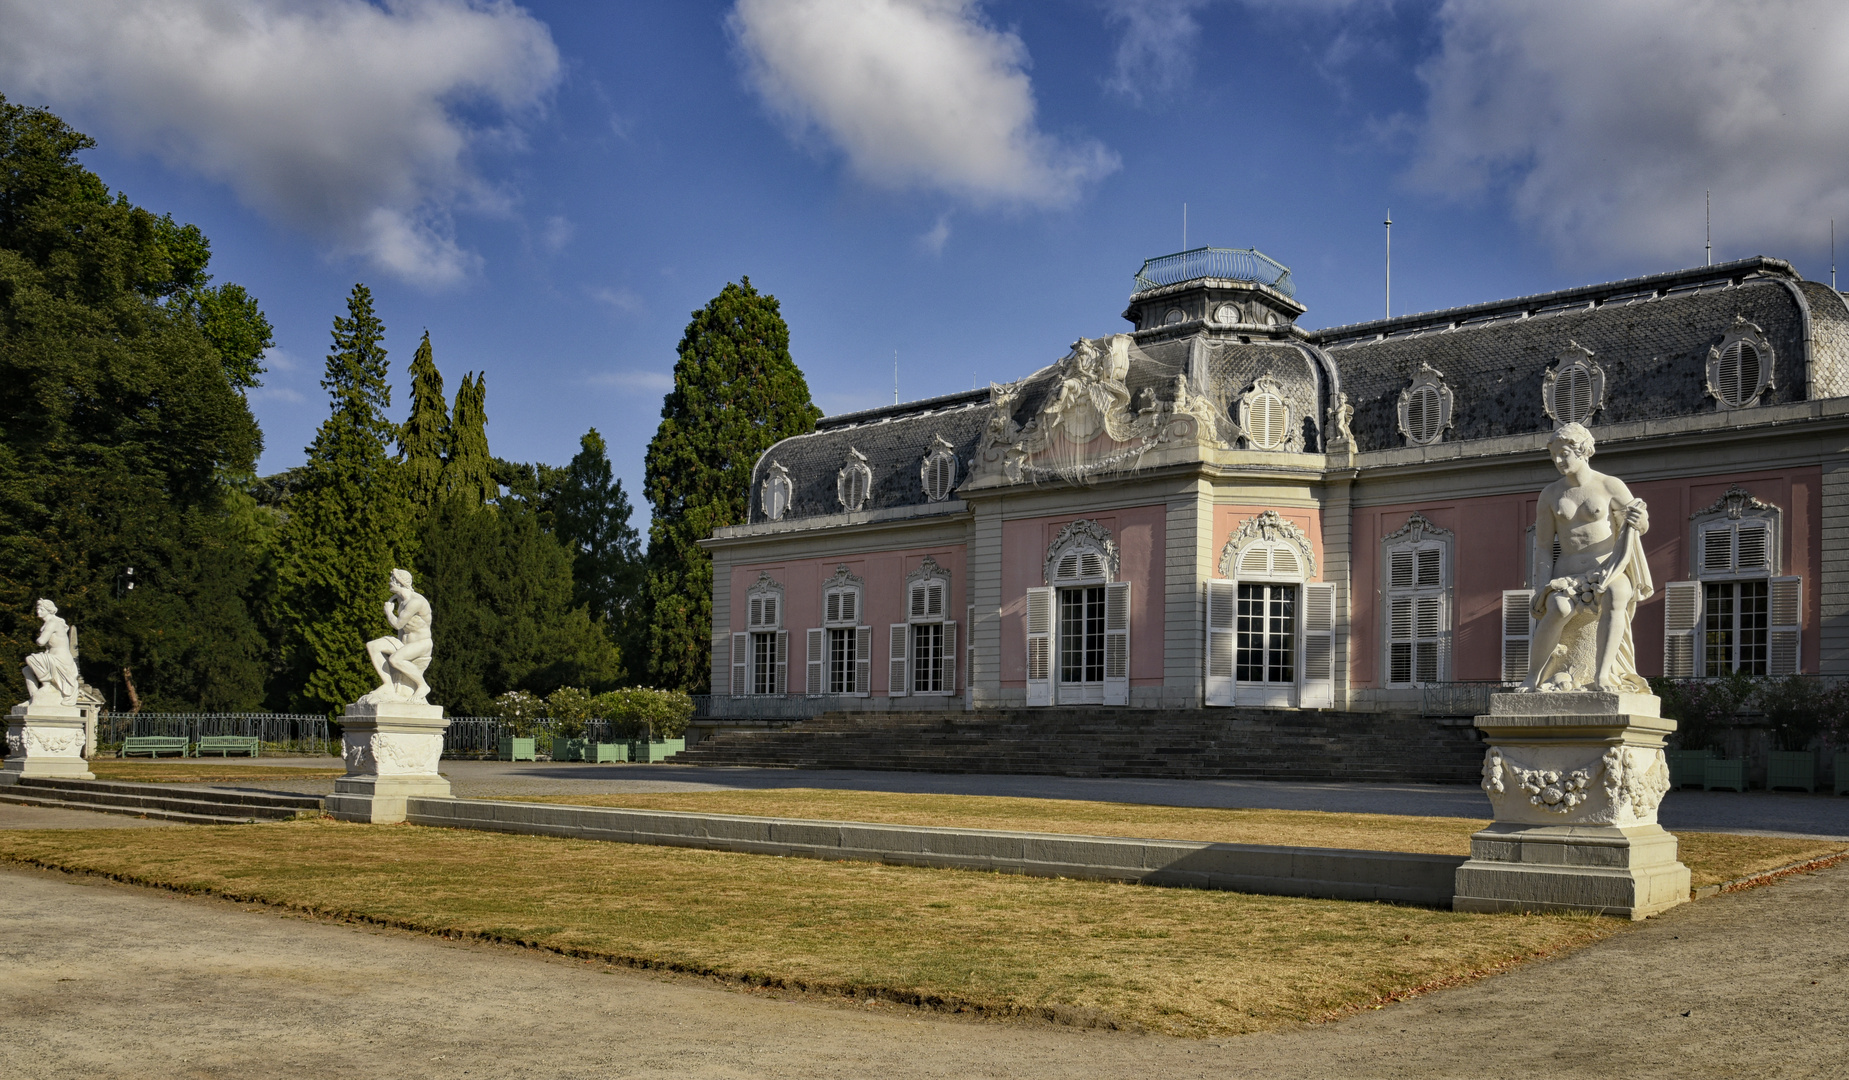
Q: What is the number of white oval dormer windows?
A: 7